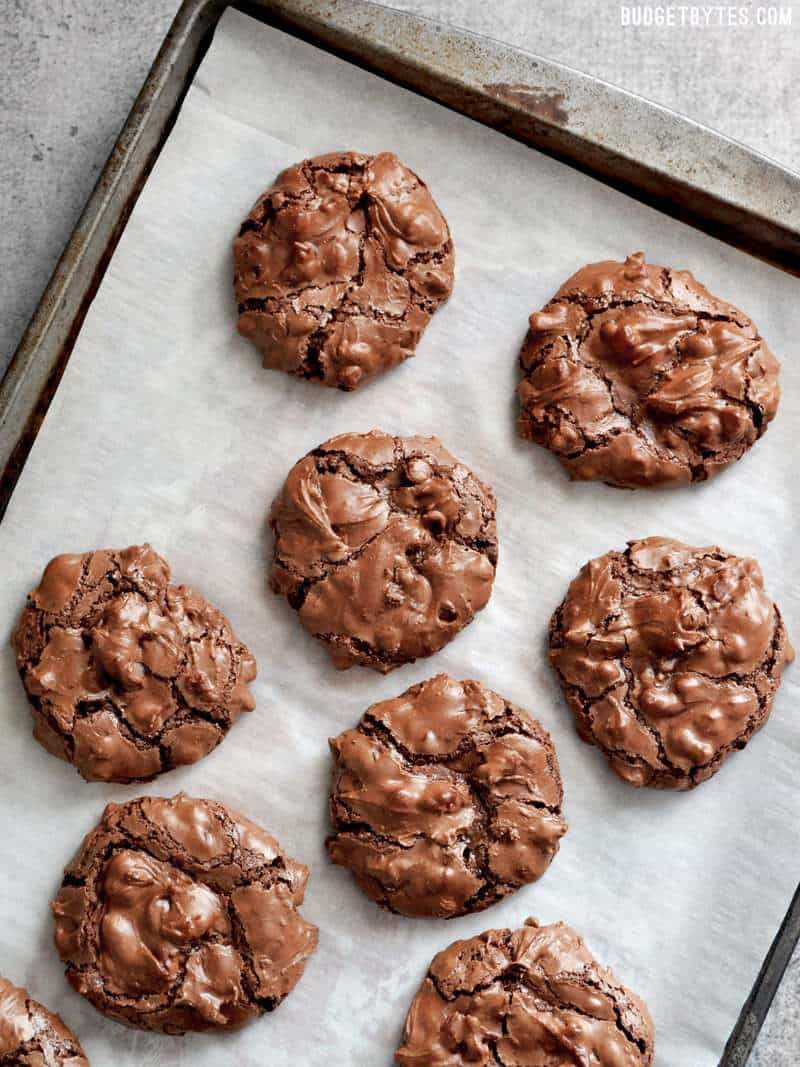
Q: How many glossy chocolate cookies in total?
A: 9